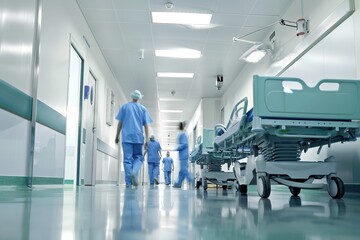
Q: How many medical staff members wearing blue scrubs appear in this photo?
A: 4